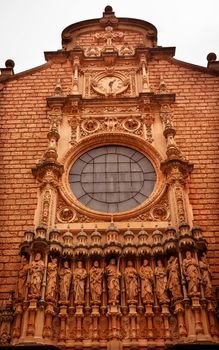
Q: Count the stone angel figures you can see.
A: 13